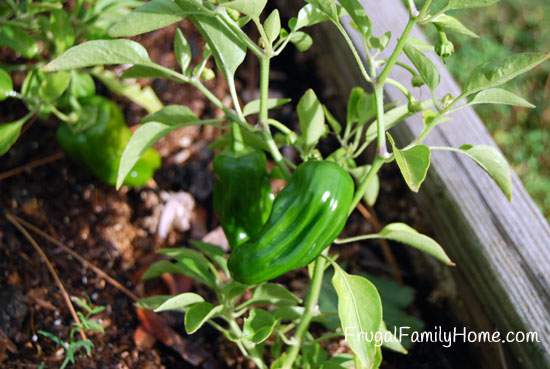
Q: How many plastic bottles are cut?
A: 0